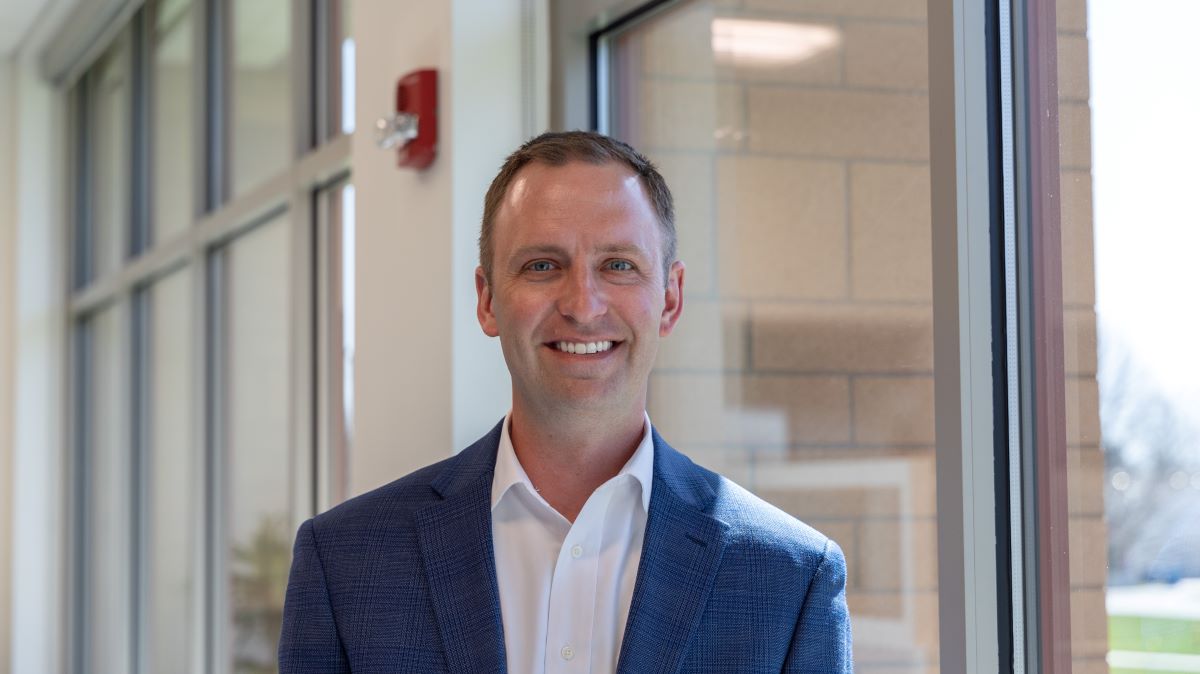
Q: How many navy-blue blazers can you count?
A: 1